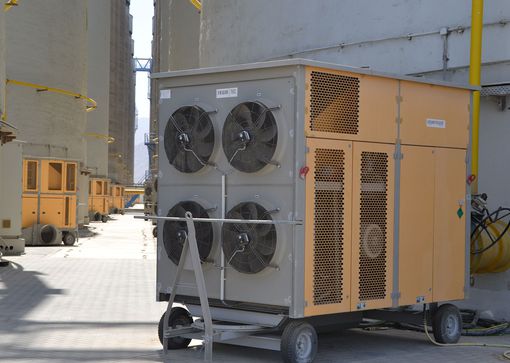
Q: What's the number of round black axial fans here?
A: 4